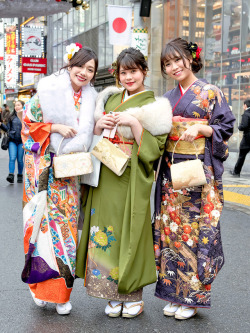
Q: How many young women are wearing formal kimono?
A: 3